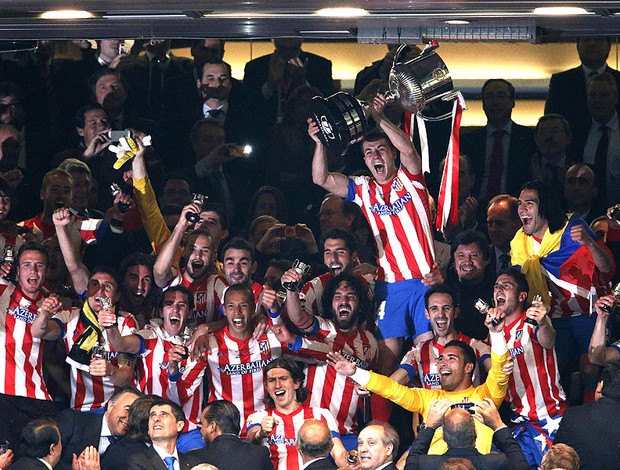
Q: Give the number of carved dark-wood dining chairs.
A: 0